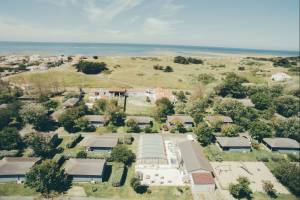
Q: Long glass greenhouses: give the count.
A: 1